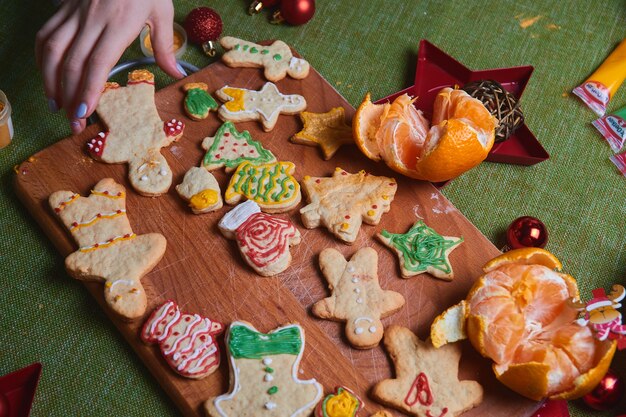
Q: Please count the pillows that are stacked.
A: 0